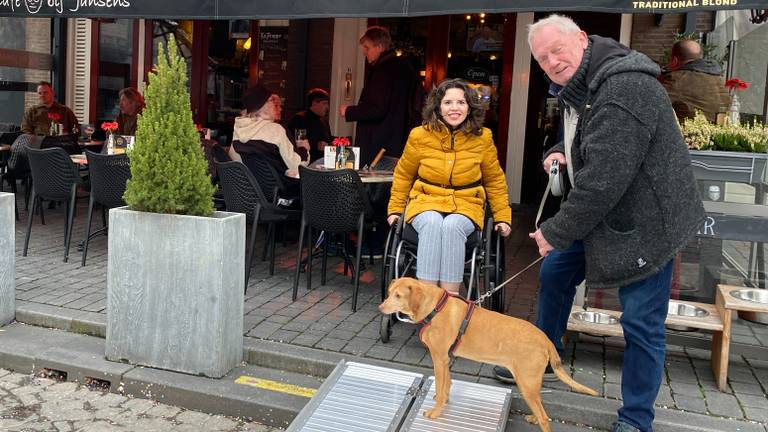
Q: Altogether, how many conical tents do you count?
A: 0